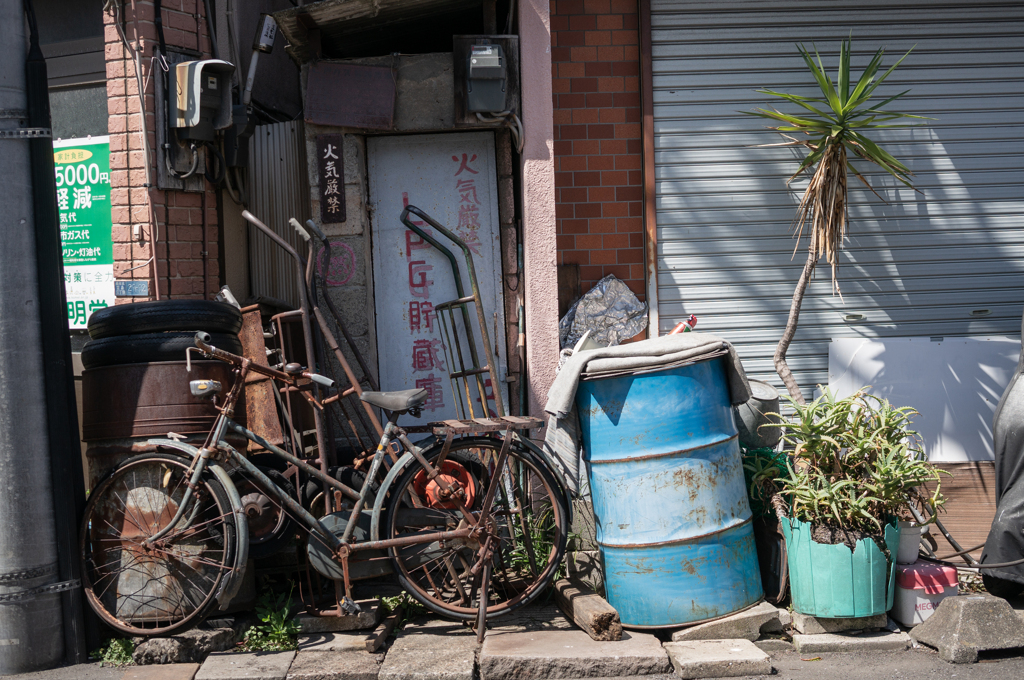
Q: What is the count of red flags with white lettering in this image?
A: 0